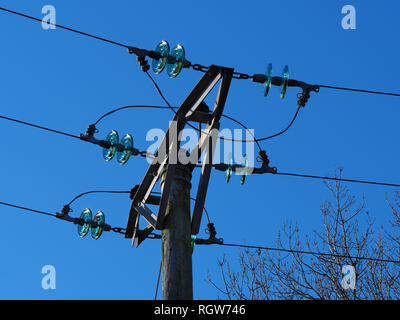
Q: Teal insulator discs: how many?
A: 11